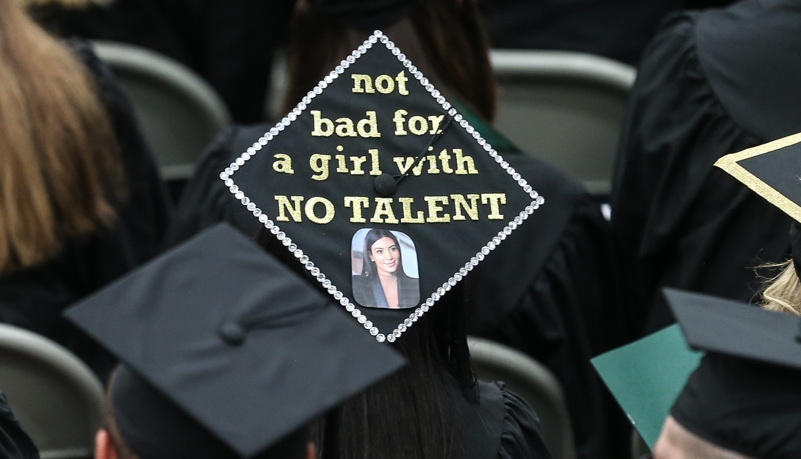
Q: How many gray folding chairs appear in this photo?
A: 4